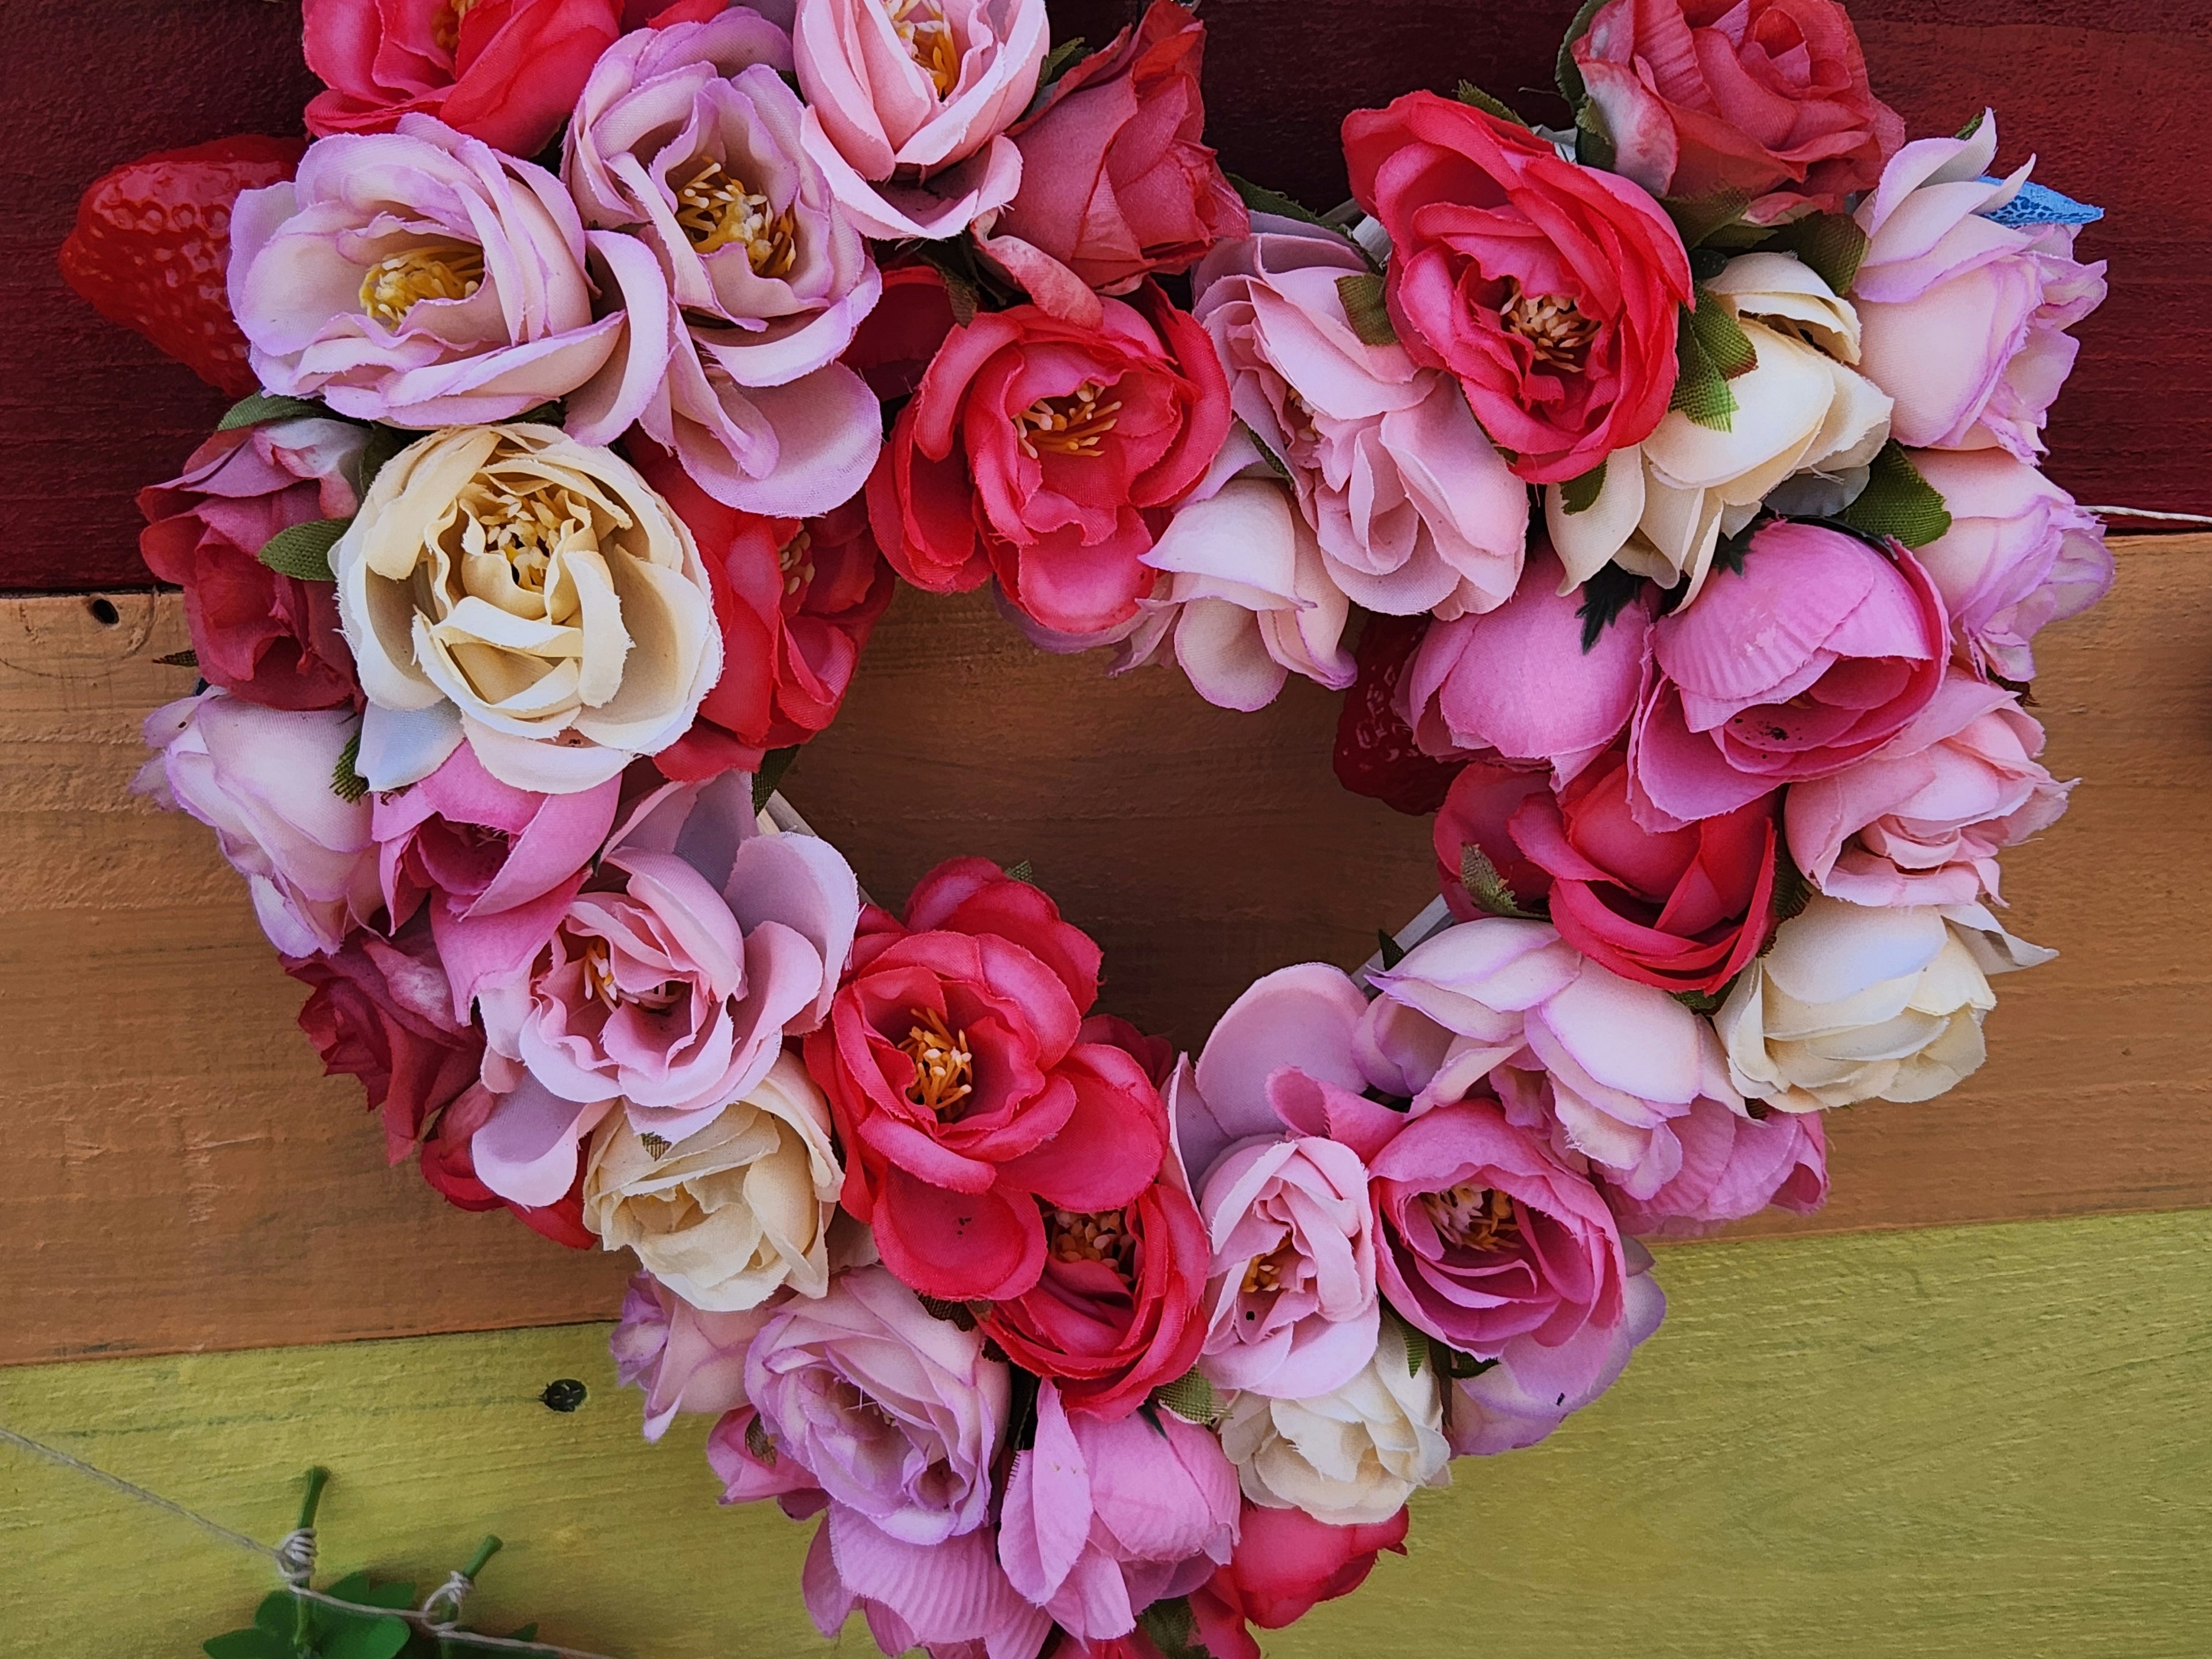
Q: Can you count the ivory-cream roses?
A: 5